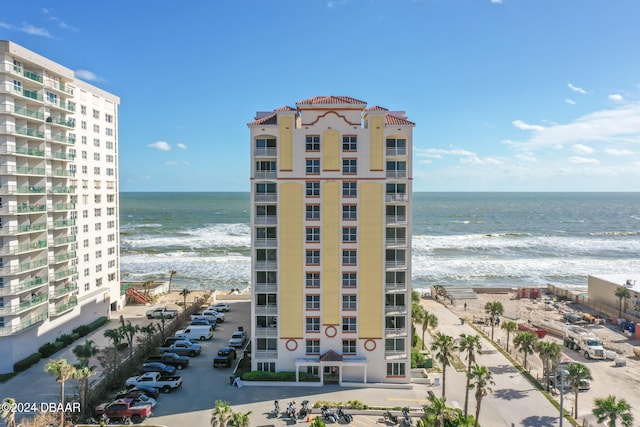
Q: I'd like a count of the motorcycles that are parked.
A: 7